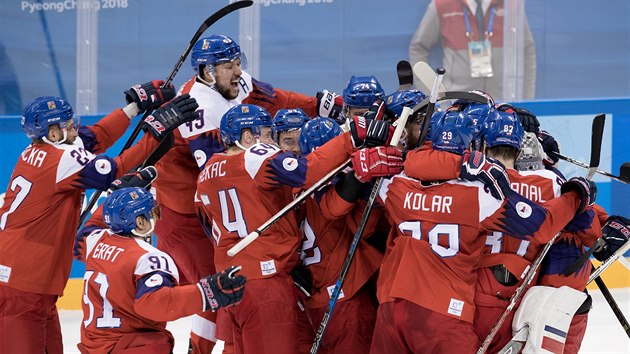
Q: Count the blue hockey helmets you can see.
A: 11